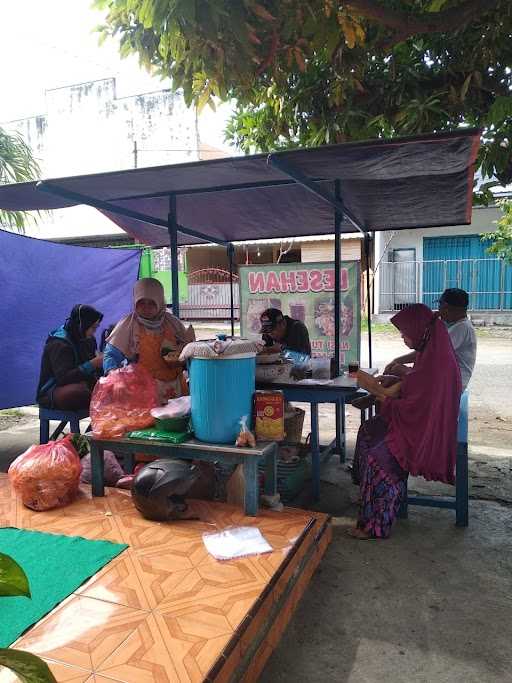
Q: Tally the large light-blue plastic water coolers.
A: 1